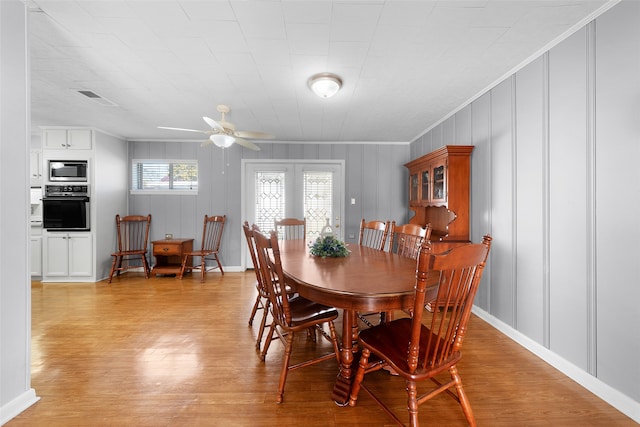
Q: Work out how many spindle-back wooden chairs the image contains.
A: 8